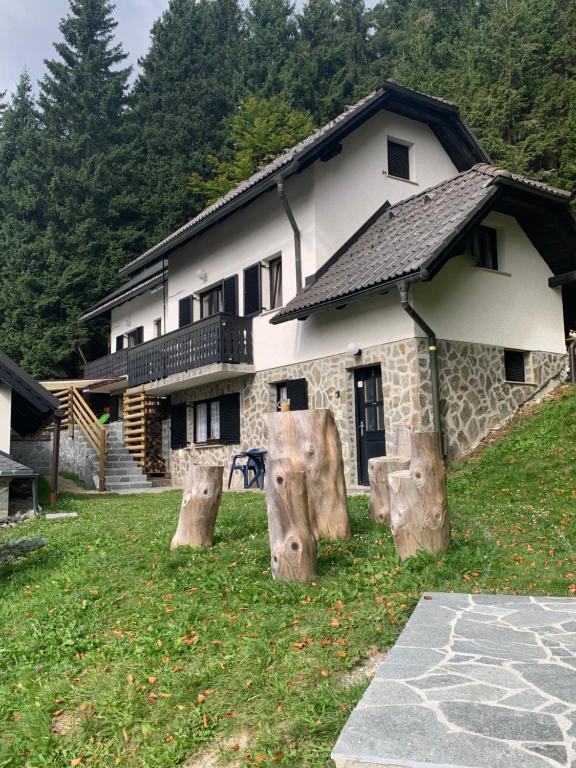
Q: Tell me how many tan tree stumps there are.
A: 5